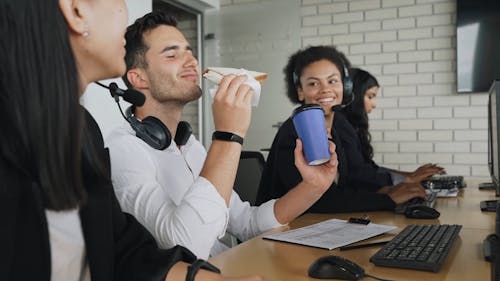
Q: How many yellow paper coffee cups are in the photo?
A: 0